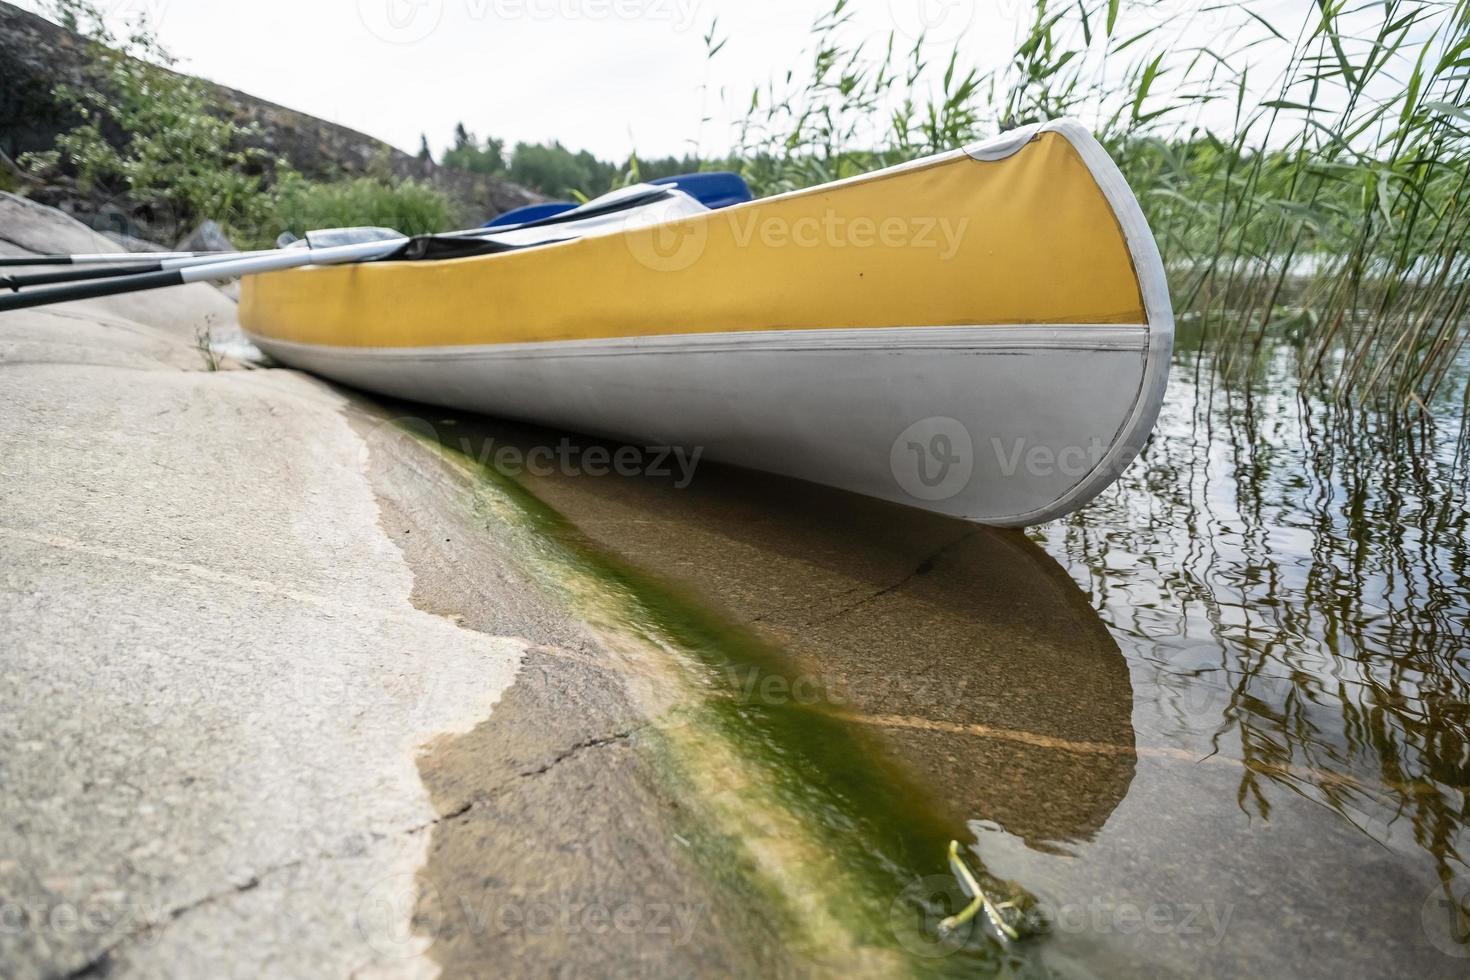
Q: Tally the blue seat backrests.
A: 2